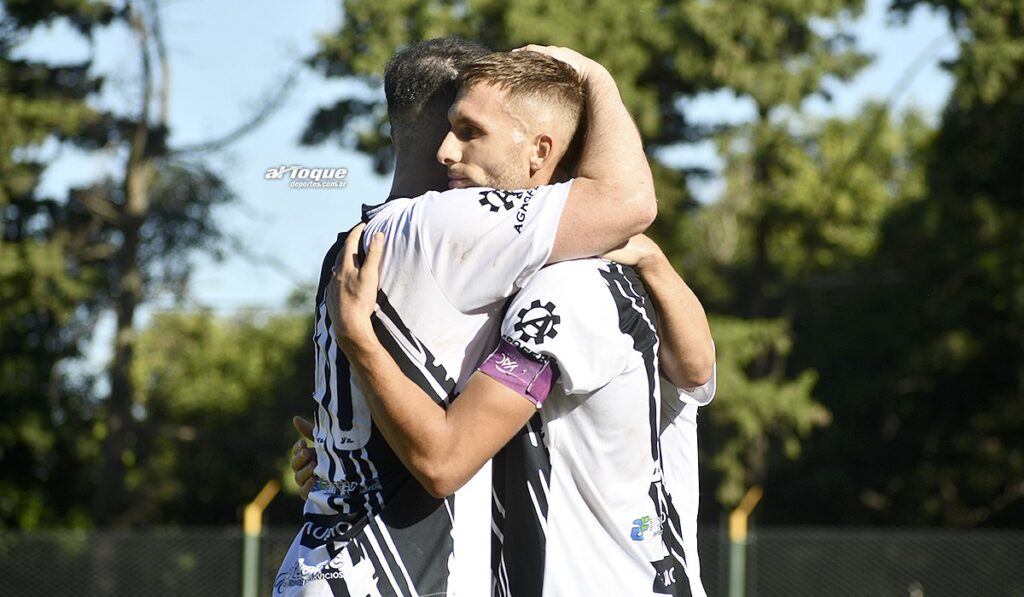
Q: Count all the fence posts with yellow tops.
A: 2